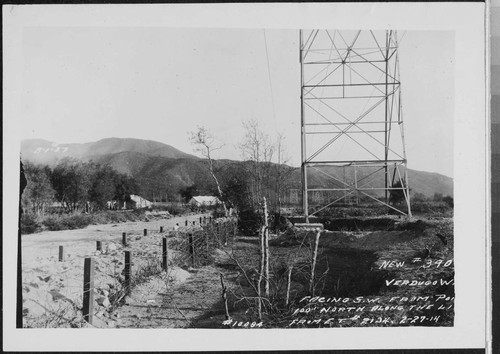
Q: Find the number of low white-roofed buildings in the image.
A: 2